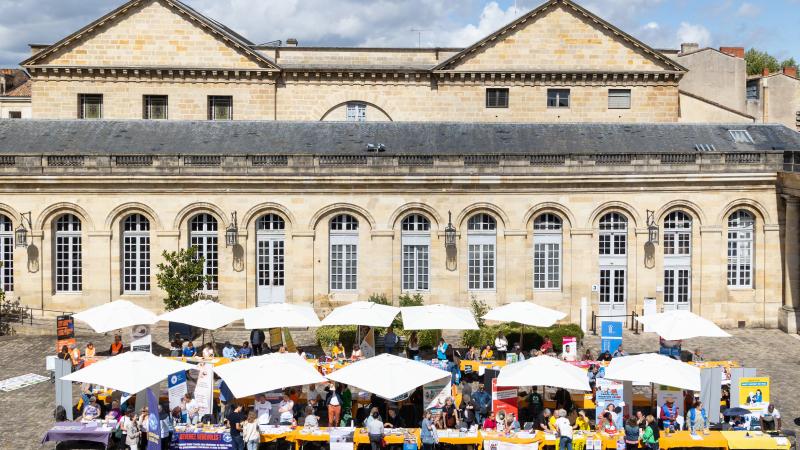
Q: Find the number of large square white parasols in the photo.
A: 12